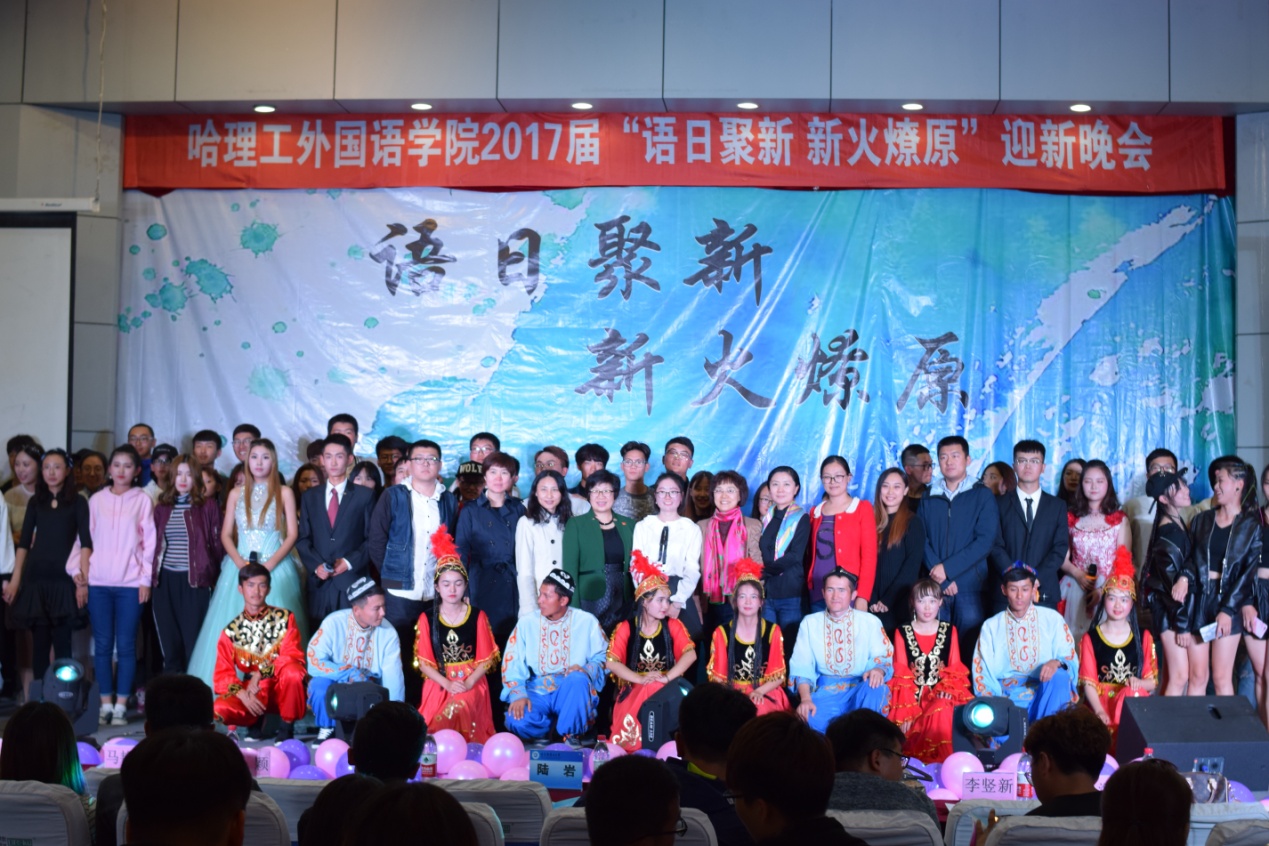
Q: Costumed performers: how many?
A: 10